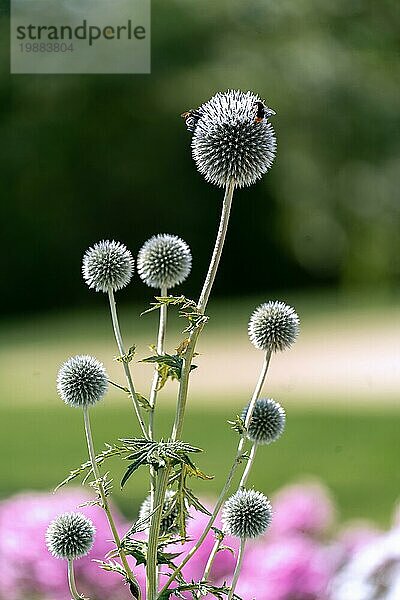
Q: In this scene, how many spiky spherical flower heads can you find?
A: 9